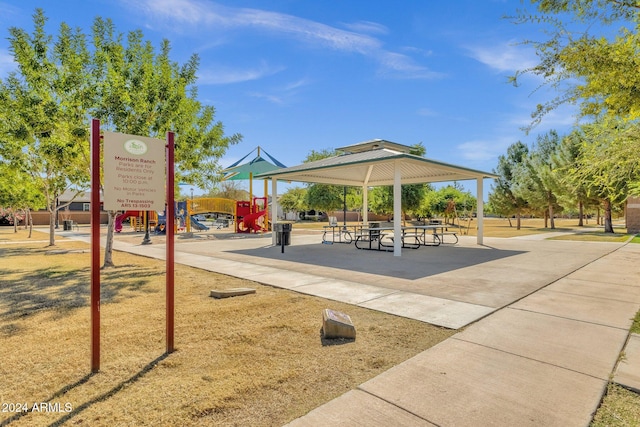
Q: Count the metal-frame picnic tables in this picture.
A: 3